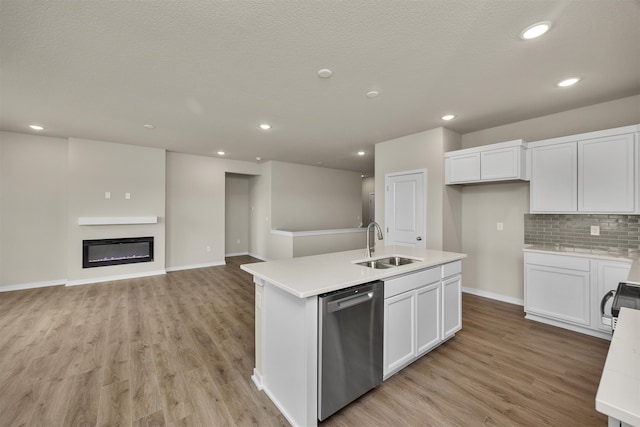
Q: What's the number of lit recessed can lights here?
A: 7